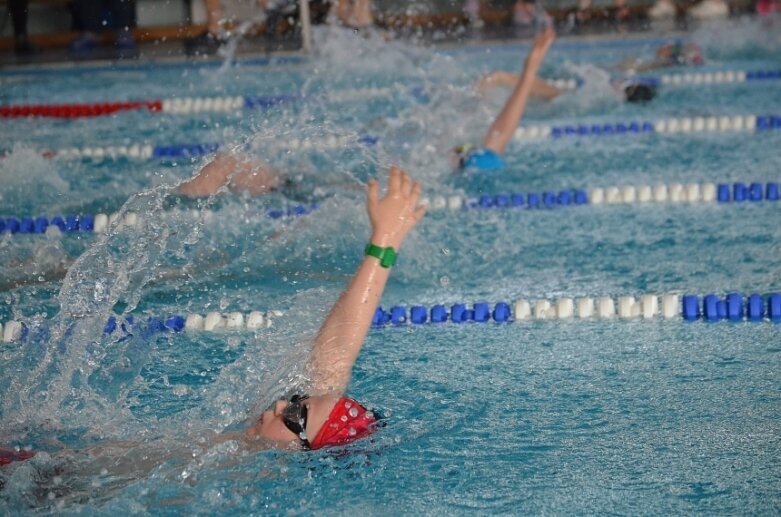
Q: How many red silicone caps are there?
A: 1